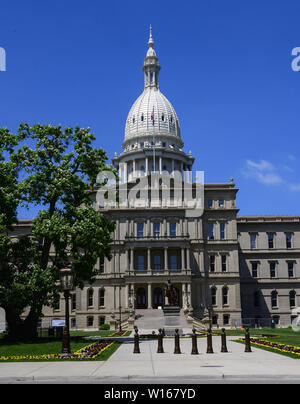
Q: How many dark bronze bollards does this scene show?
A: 7